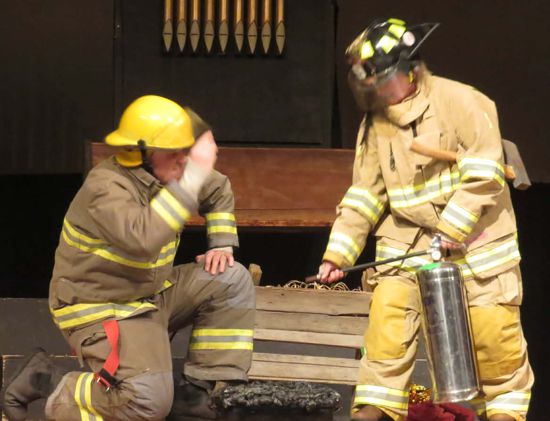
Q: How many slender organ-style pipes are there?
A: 9